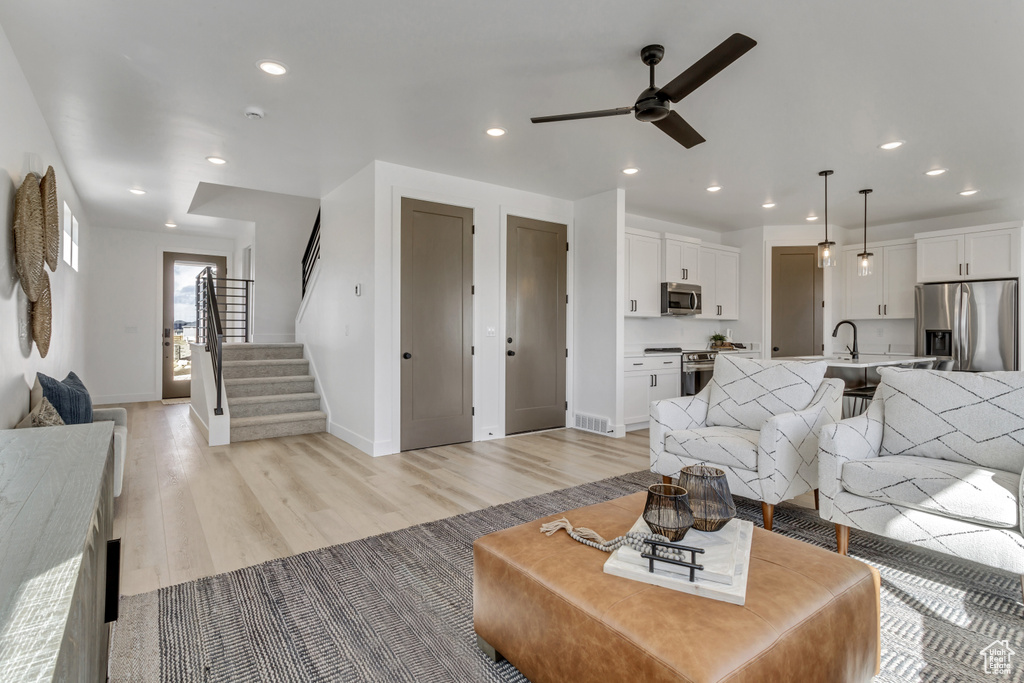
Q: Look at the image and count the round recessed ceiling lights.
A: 12